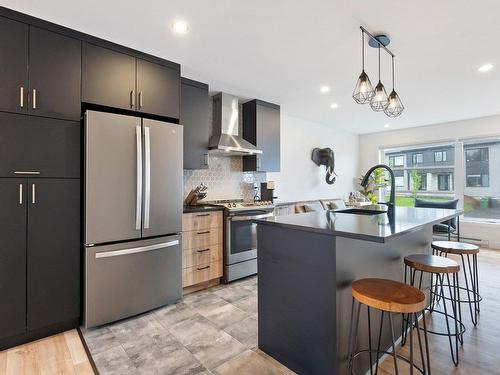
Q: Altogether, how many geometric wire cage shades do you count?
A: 3